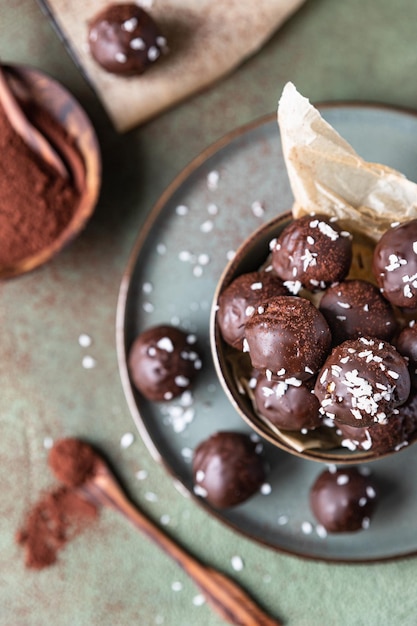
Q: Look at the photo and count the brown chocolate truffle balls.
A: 13